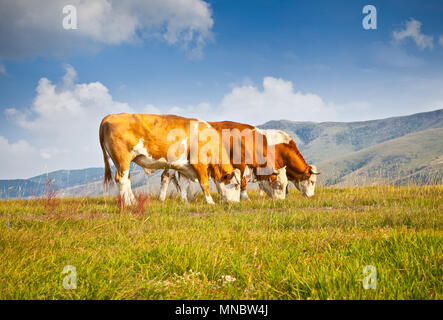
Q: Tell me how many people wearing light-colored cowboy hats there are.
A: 0